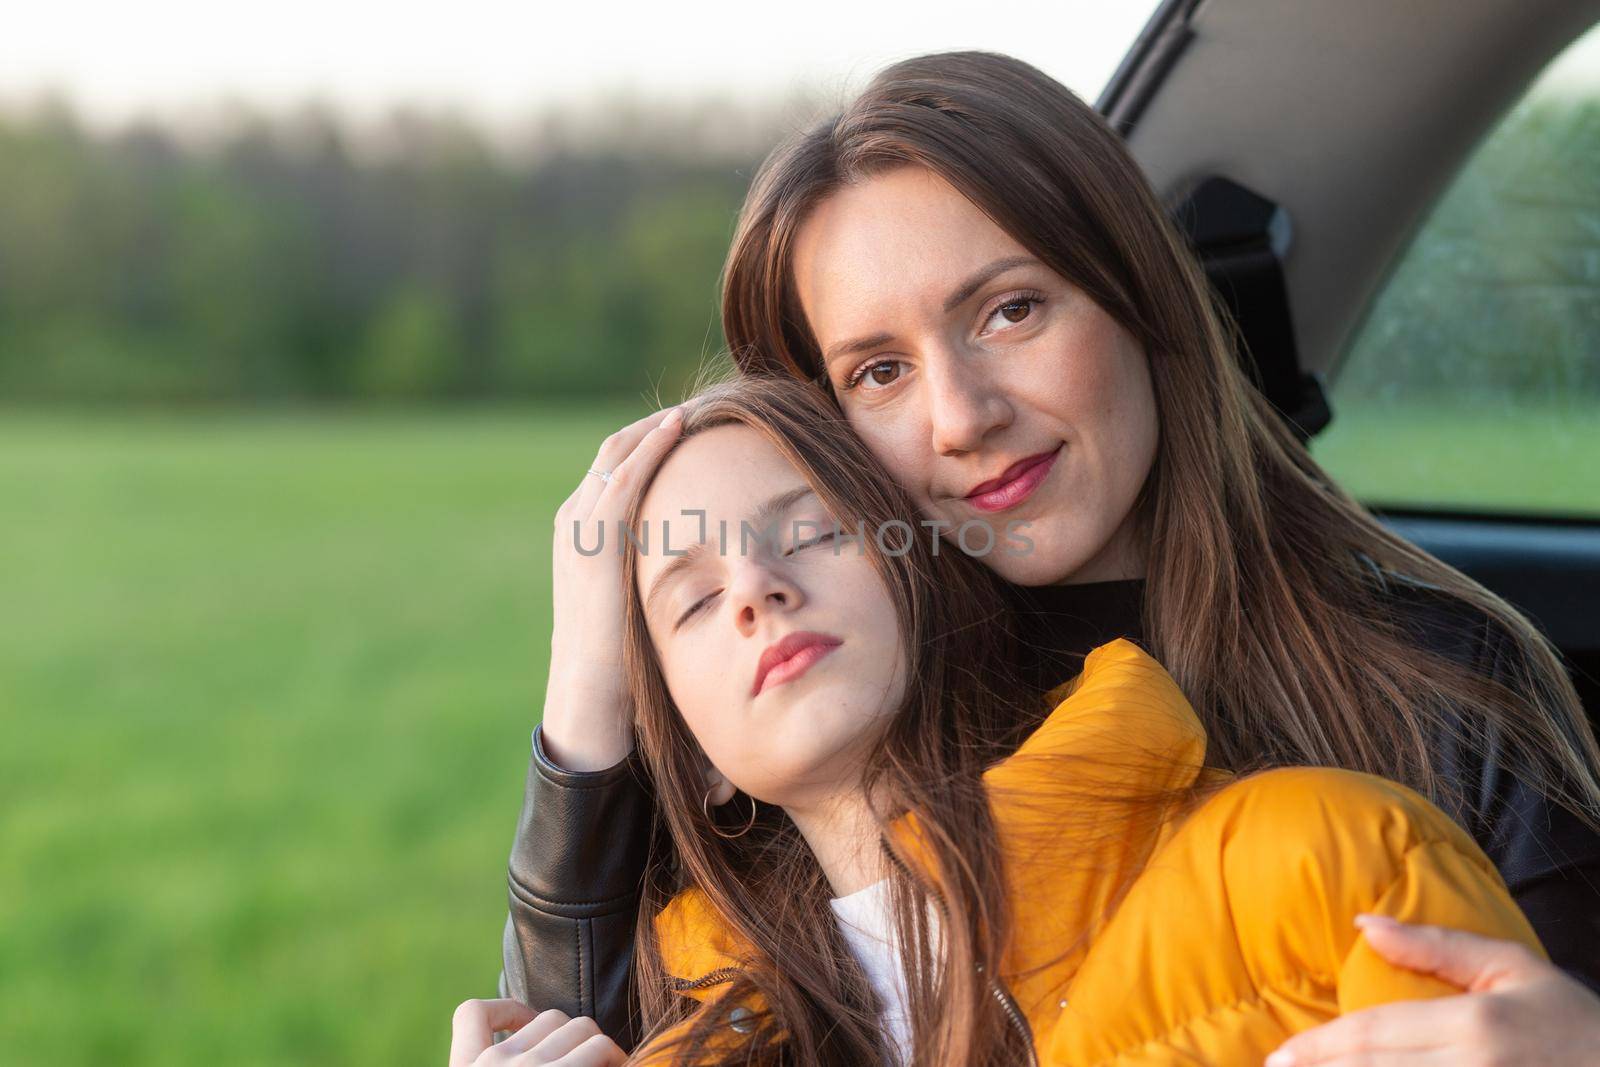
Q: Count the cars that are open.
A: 1